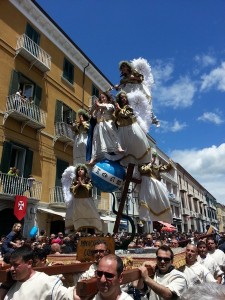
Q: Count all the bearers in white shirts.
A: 7